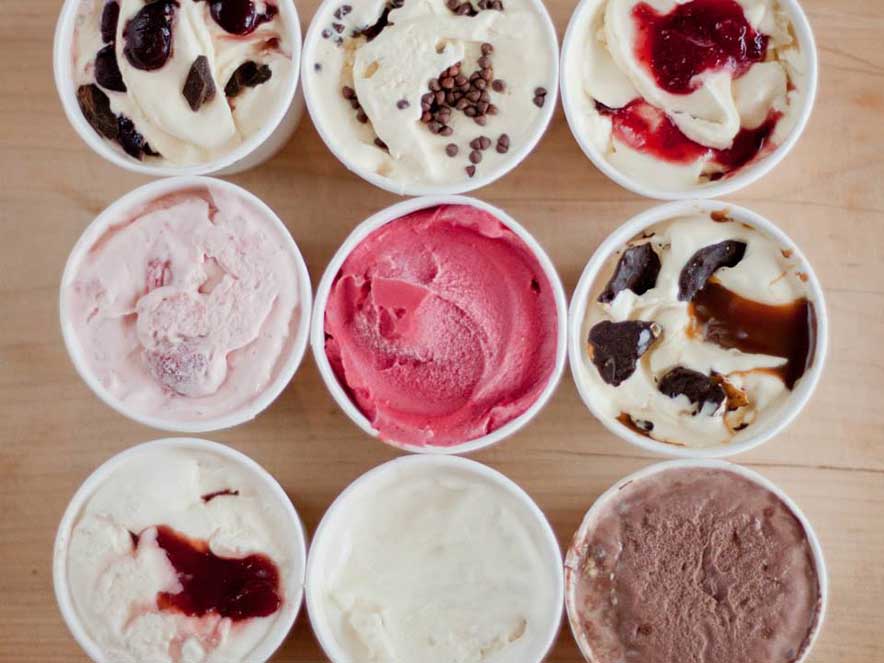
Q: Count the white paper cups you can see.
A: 9